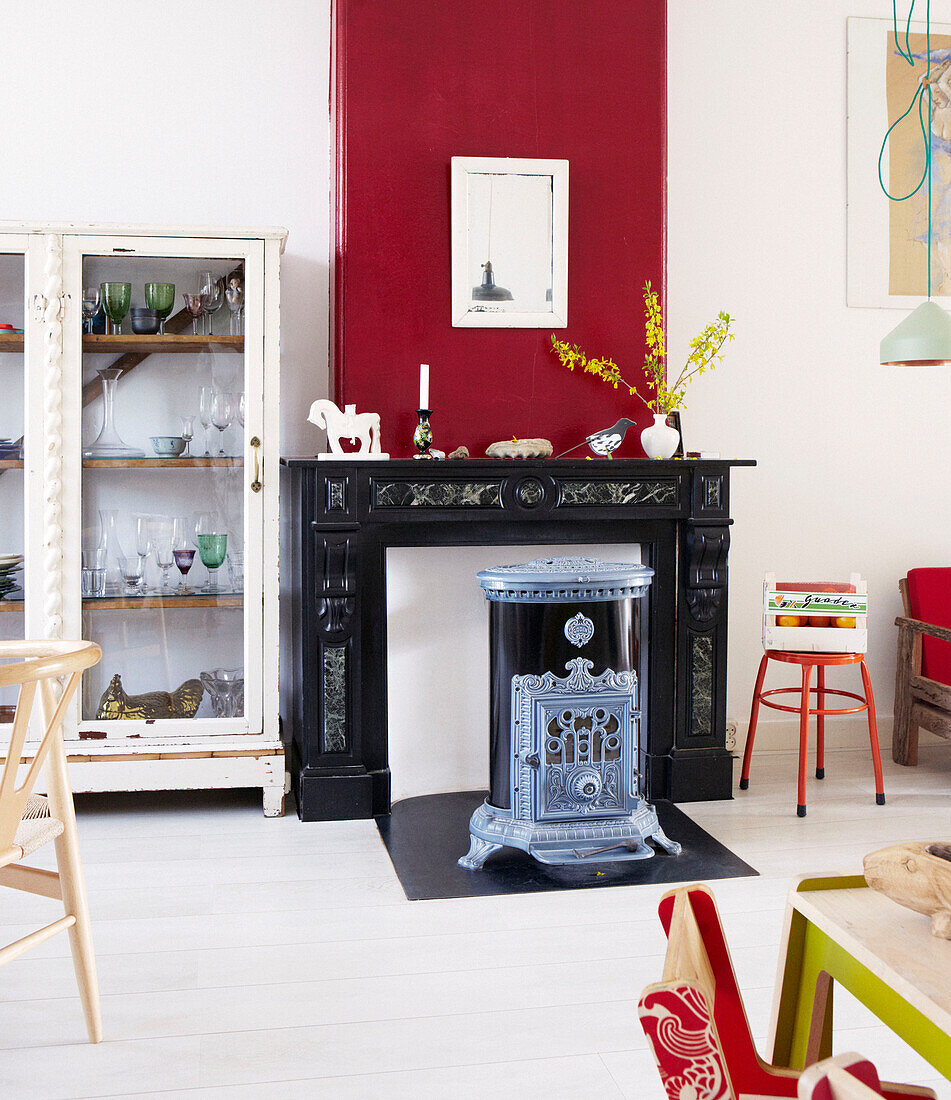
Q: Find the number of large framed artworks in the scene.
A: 1